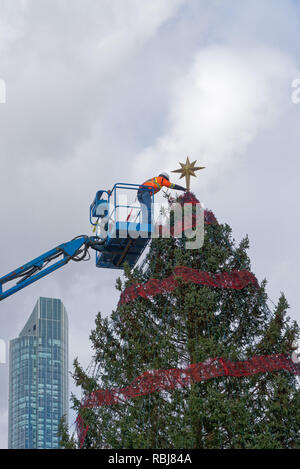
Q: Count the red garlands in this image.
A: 3